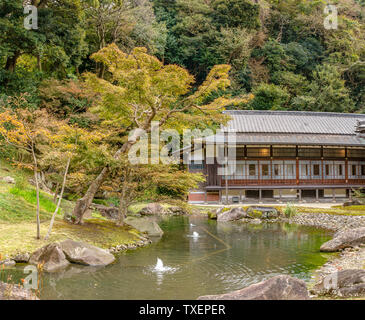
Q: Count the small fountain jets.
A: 3